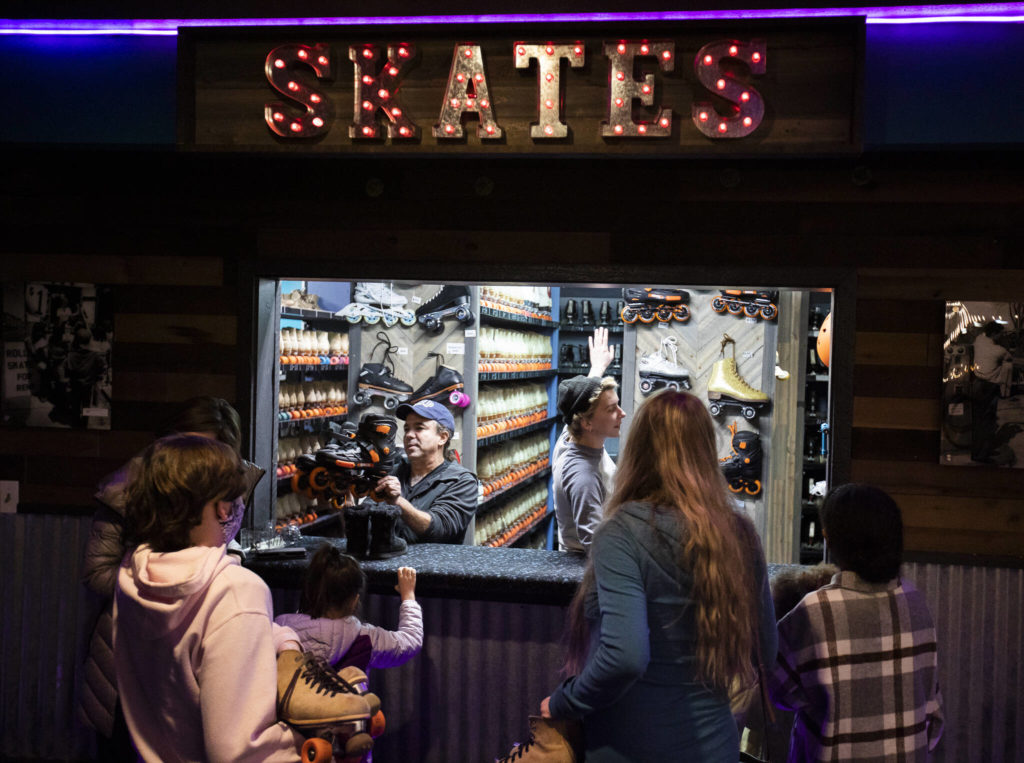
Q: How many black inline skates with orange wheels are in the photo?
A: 5